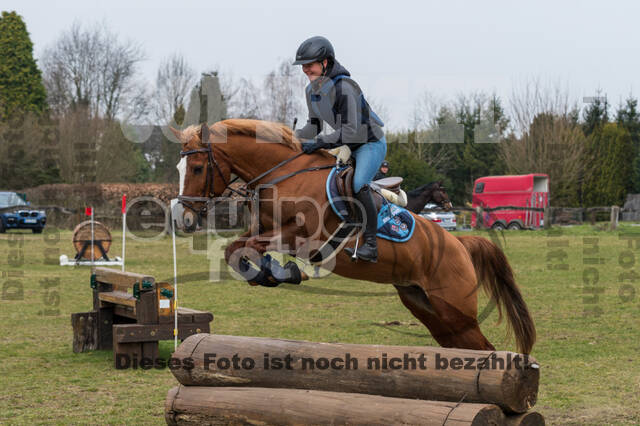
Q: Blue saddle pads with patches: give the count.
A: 1